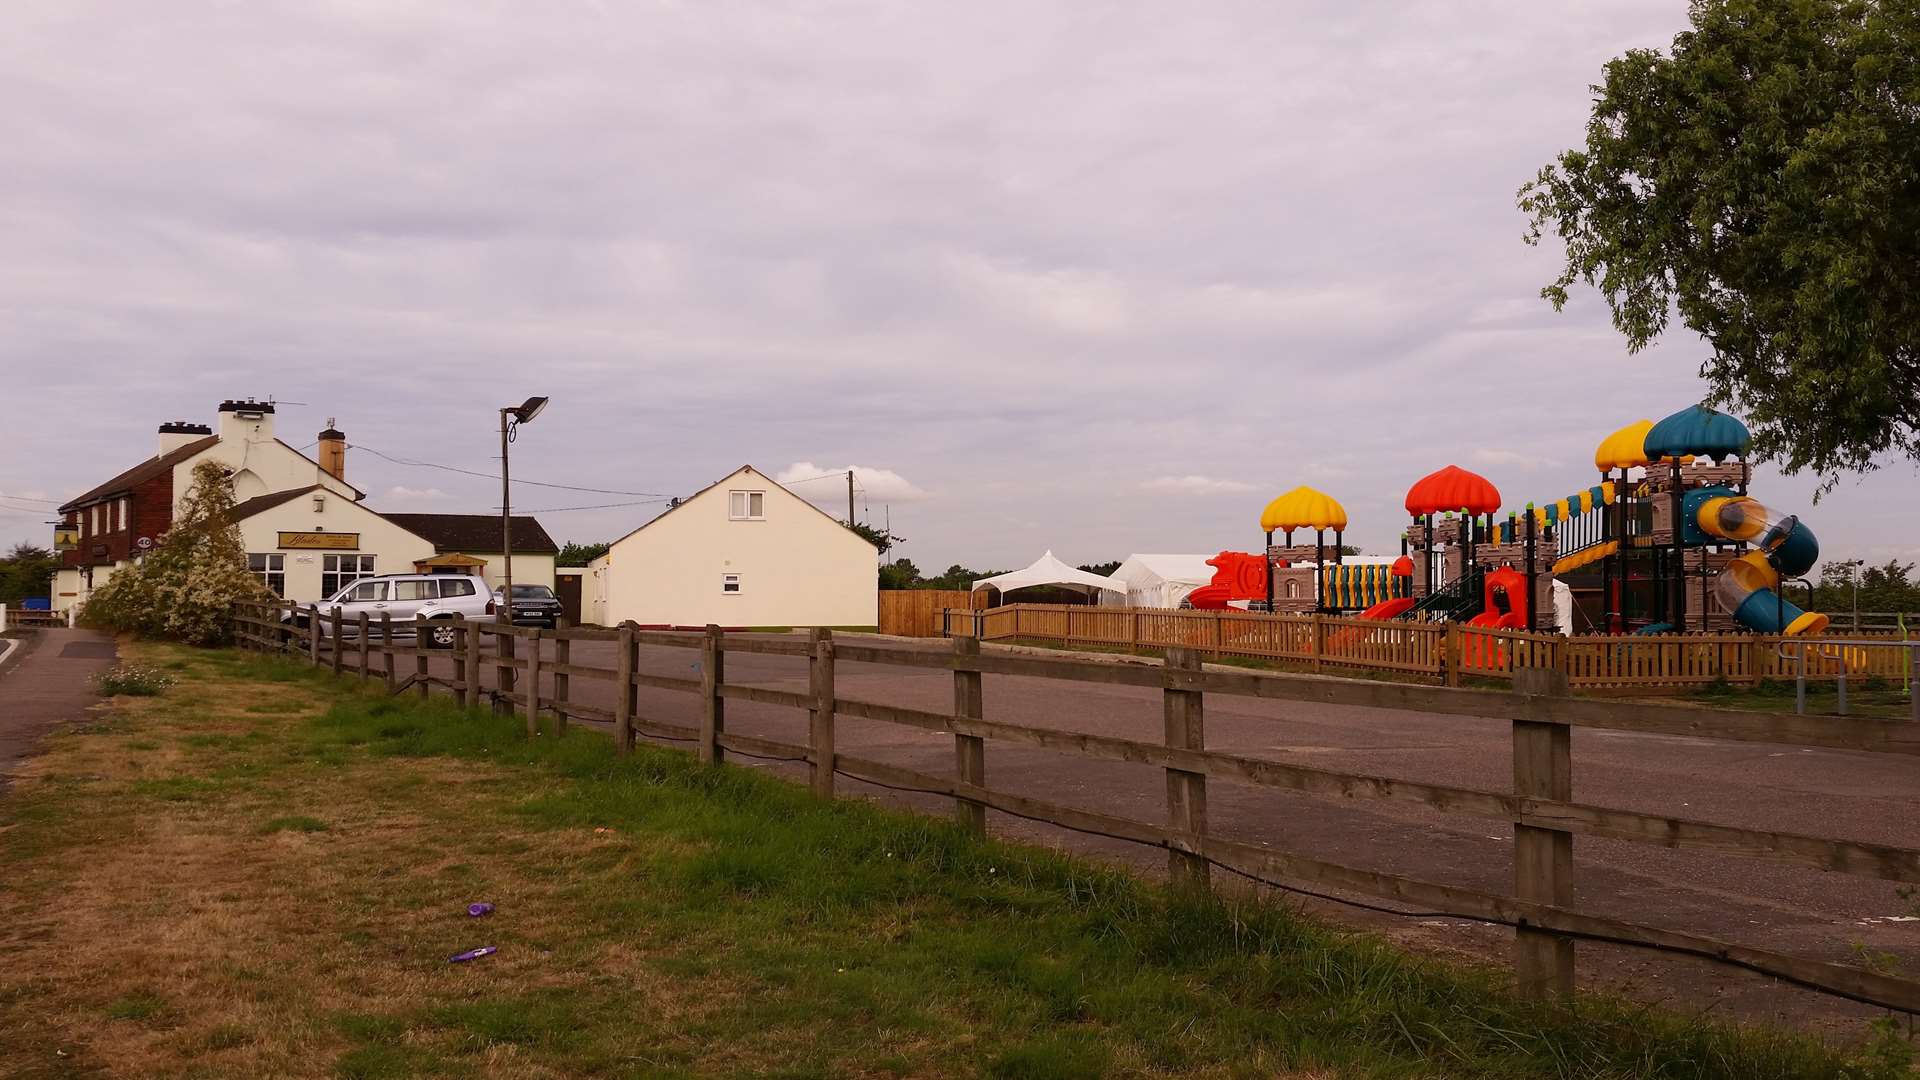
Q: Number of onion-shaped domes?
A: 4